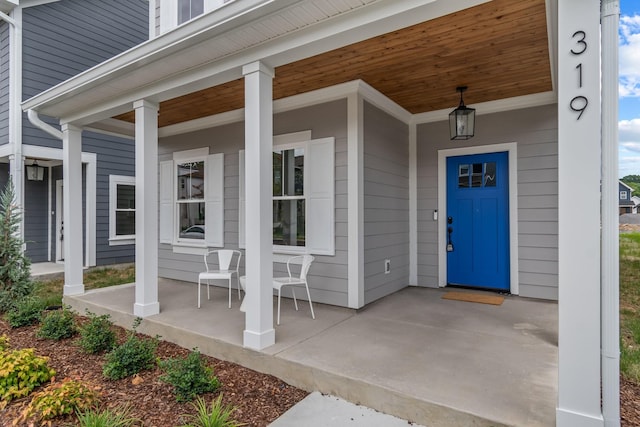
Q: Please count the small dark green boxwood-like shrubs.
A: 5